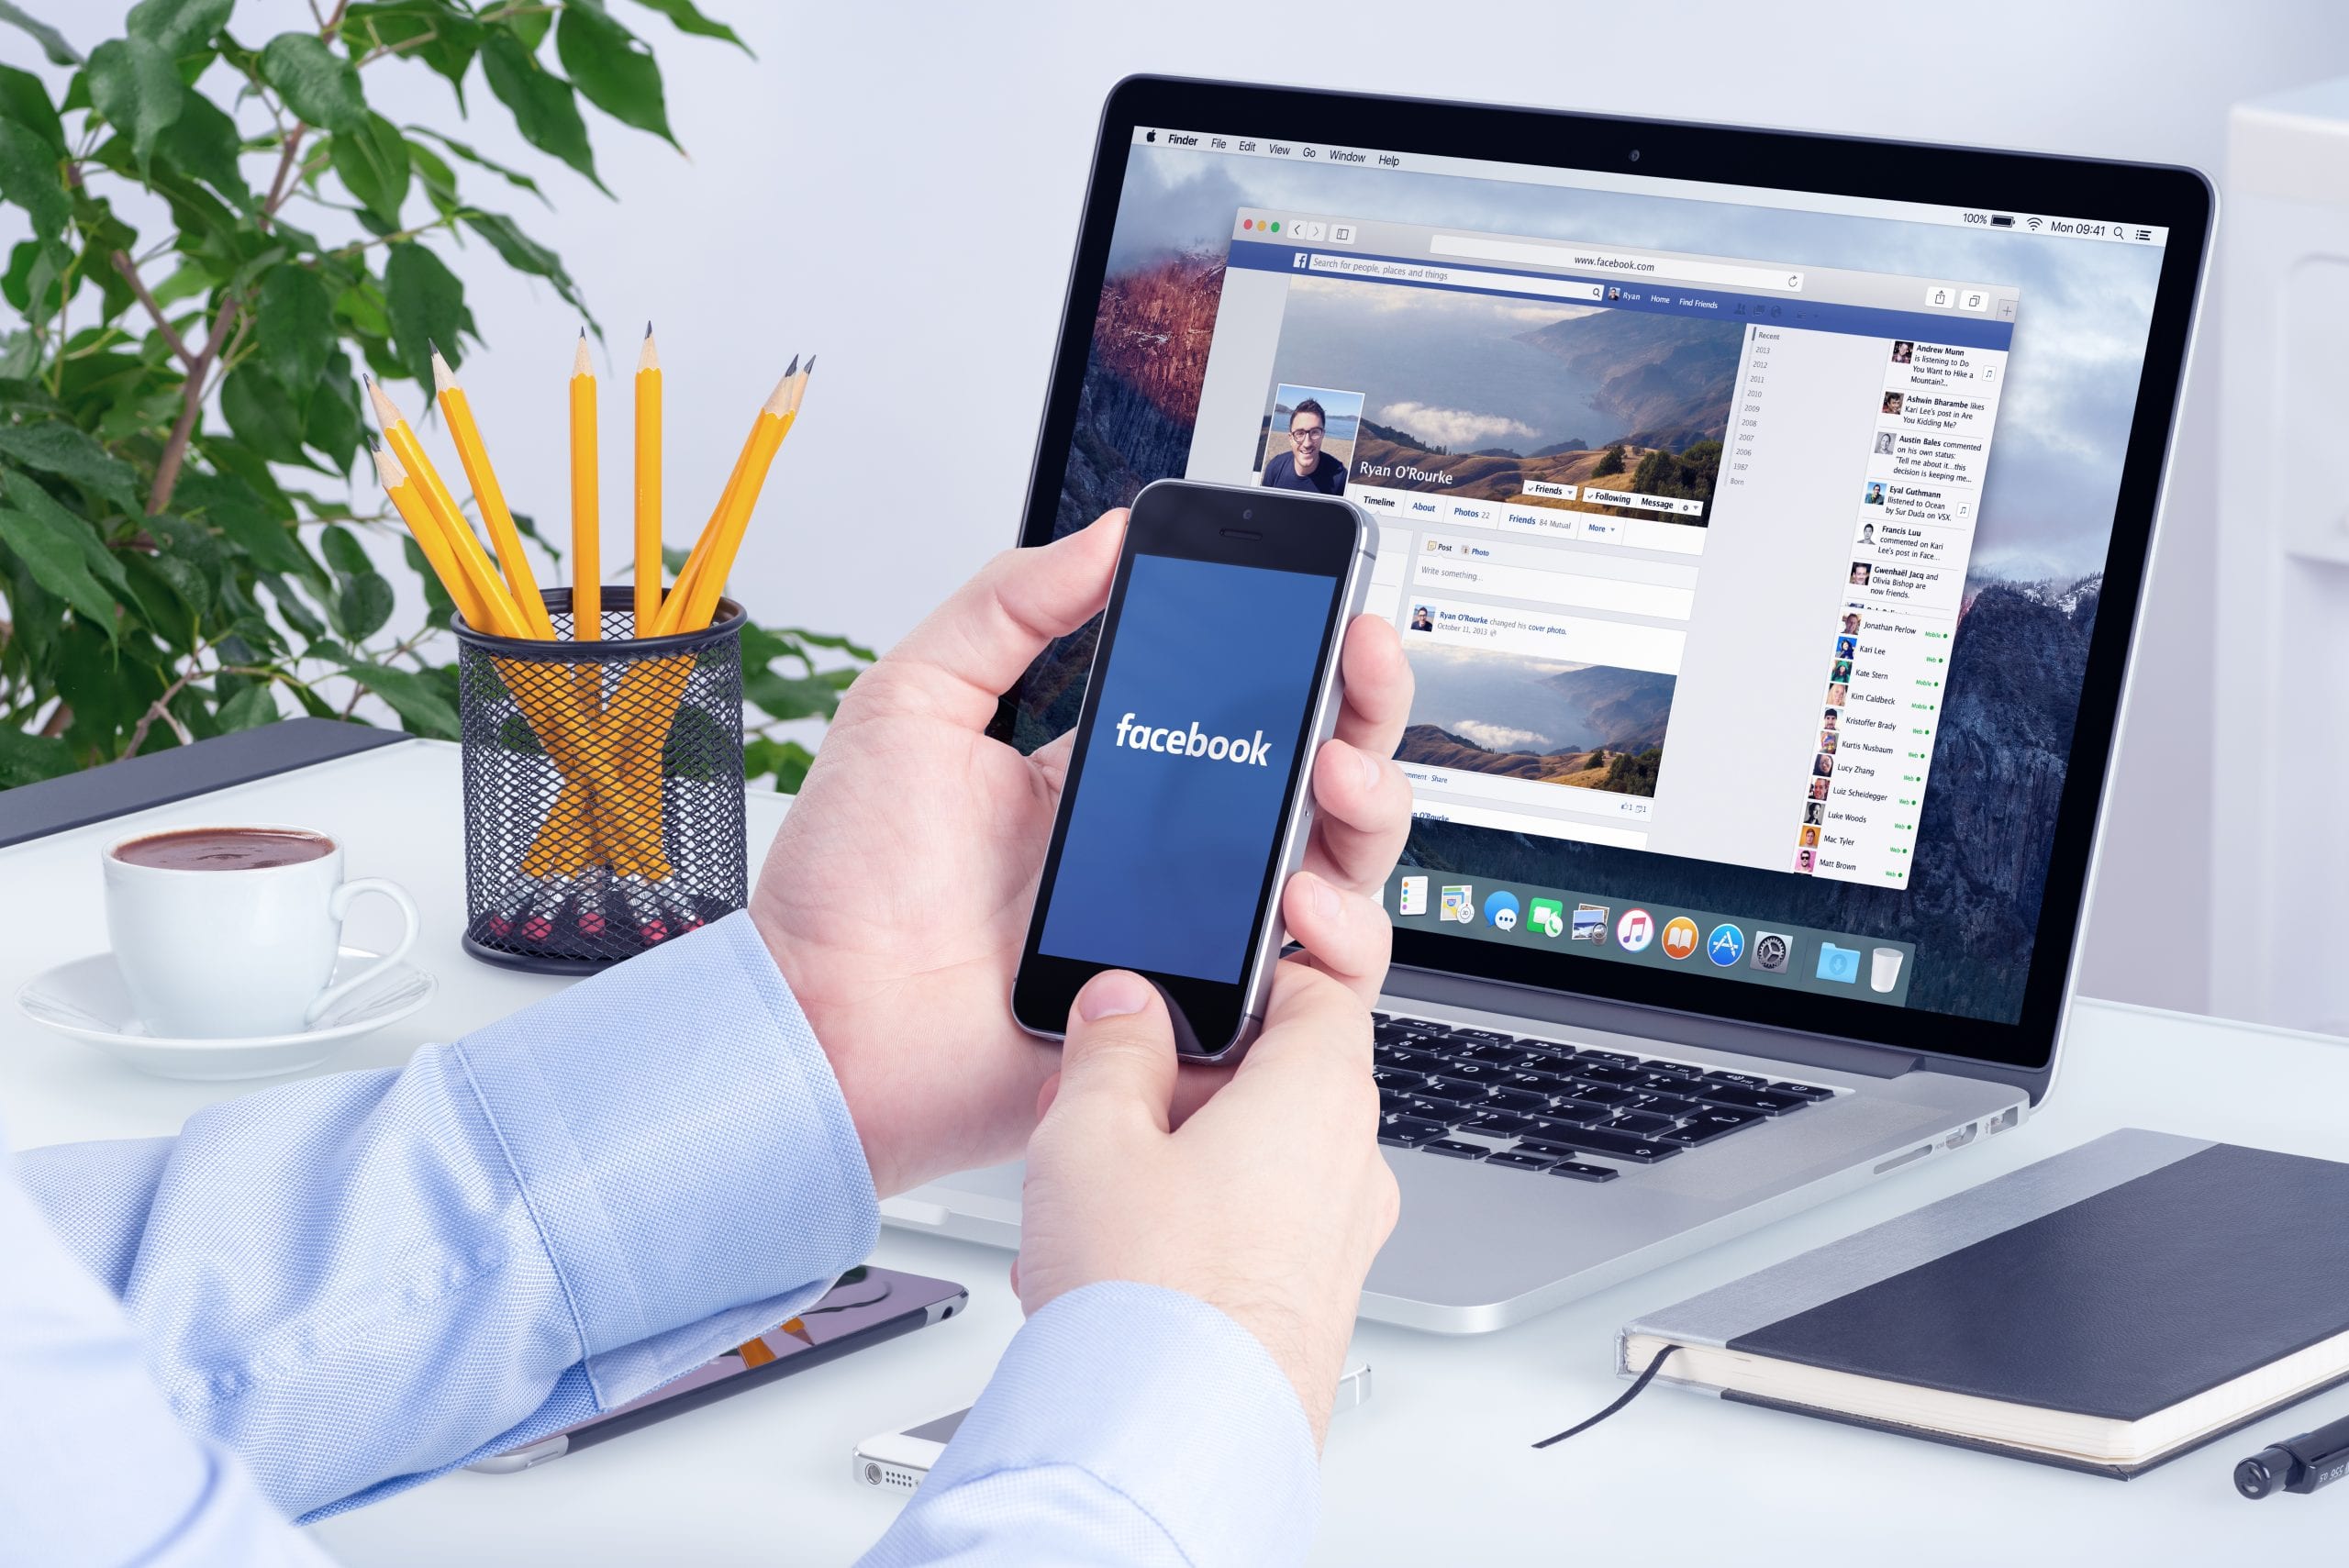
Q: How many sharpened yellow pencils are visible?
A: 7